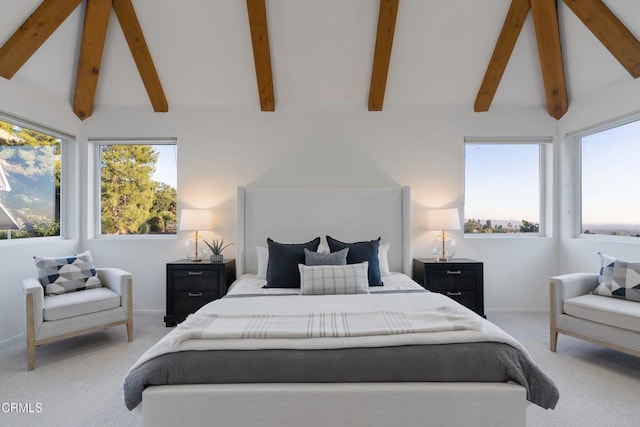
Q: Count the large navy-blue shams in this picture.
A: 2